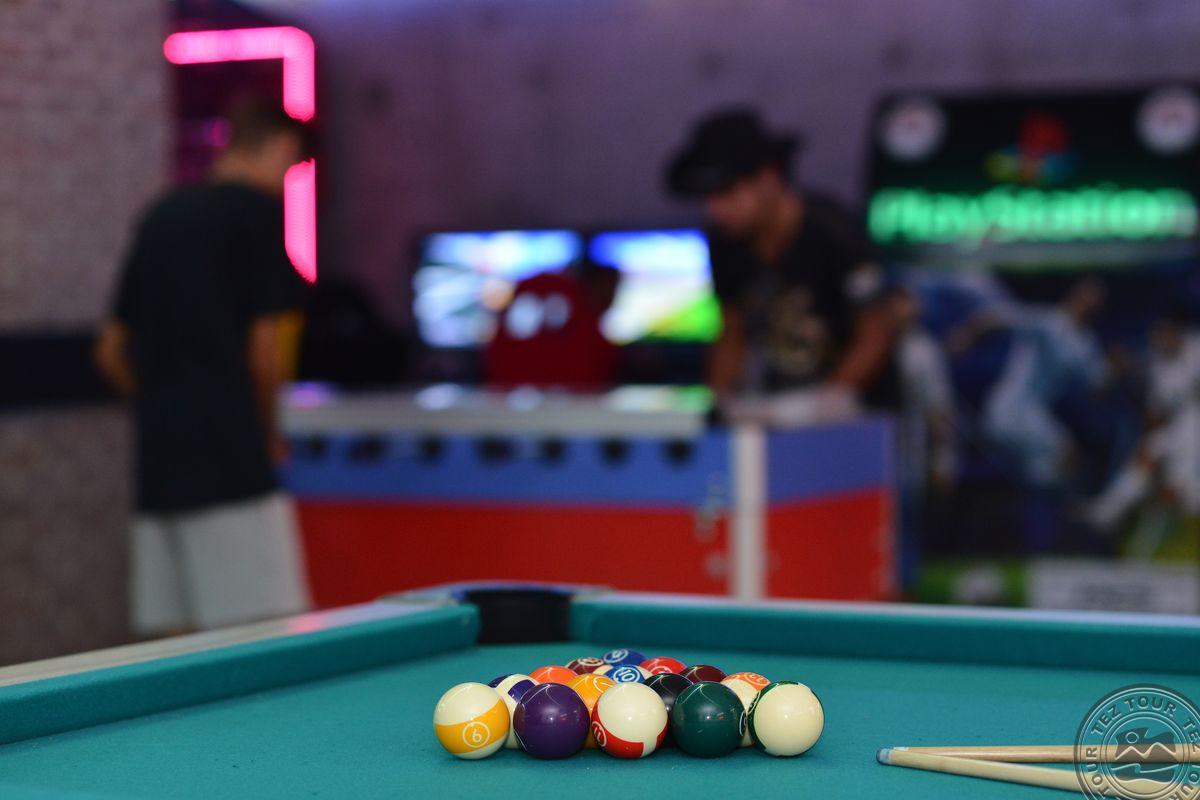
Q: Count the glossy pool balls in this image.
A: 15